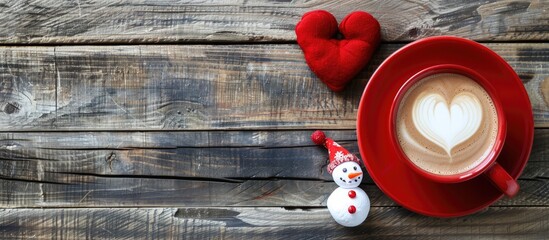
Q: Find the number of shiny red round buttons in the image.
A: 2